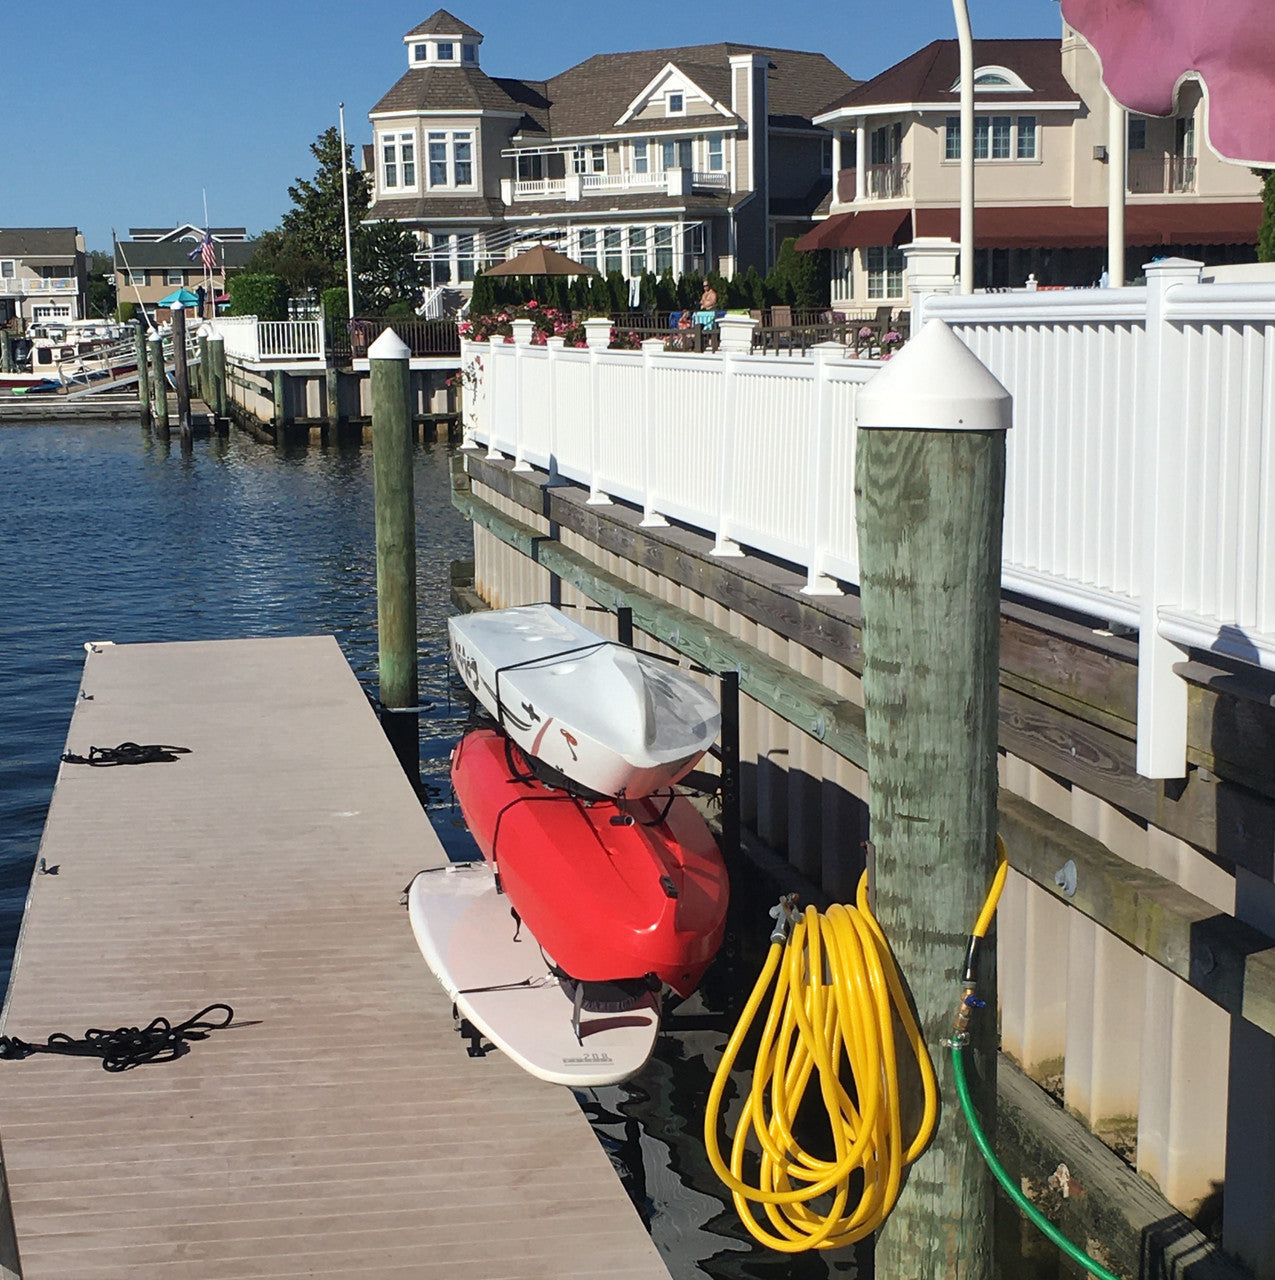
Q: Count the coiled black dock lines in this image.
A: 2